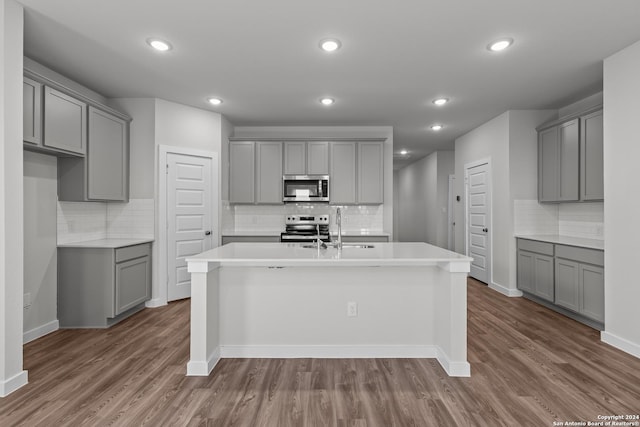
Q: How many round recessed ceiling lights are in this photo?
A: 8